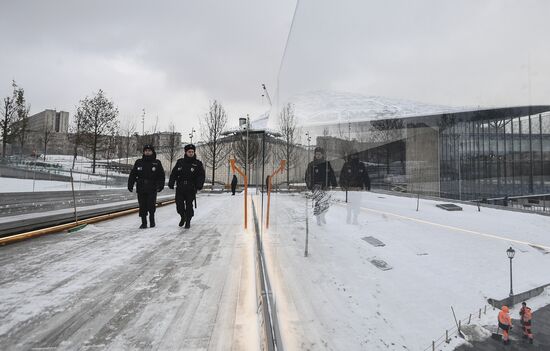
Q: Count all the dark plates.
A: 3